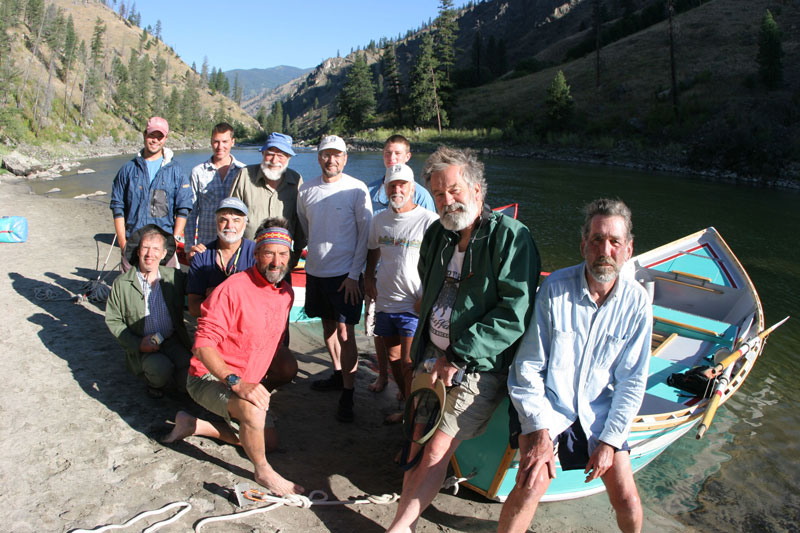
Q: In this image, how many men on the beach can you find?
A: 11